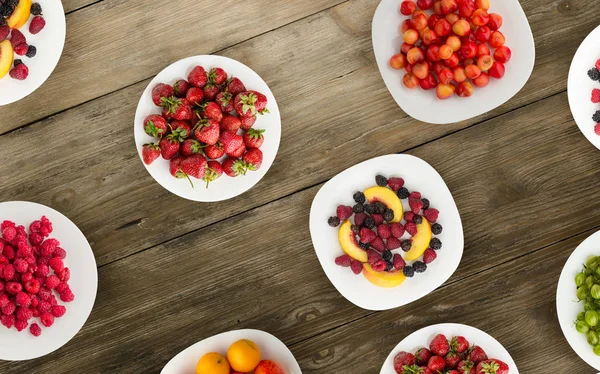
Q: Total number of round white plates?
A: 6